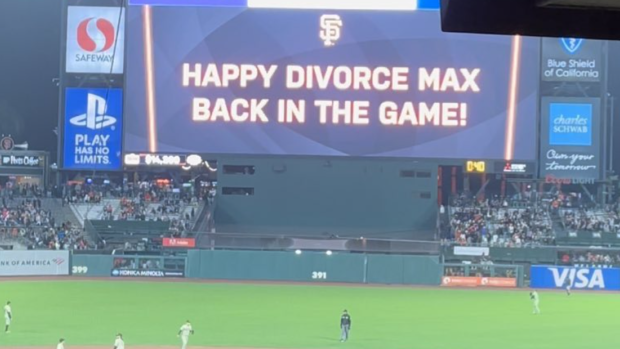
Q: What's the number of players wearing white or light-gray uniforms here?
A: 5